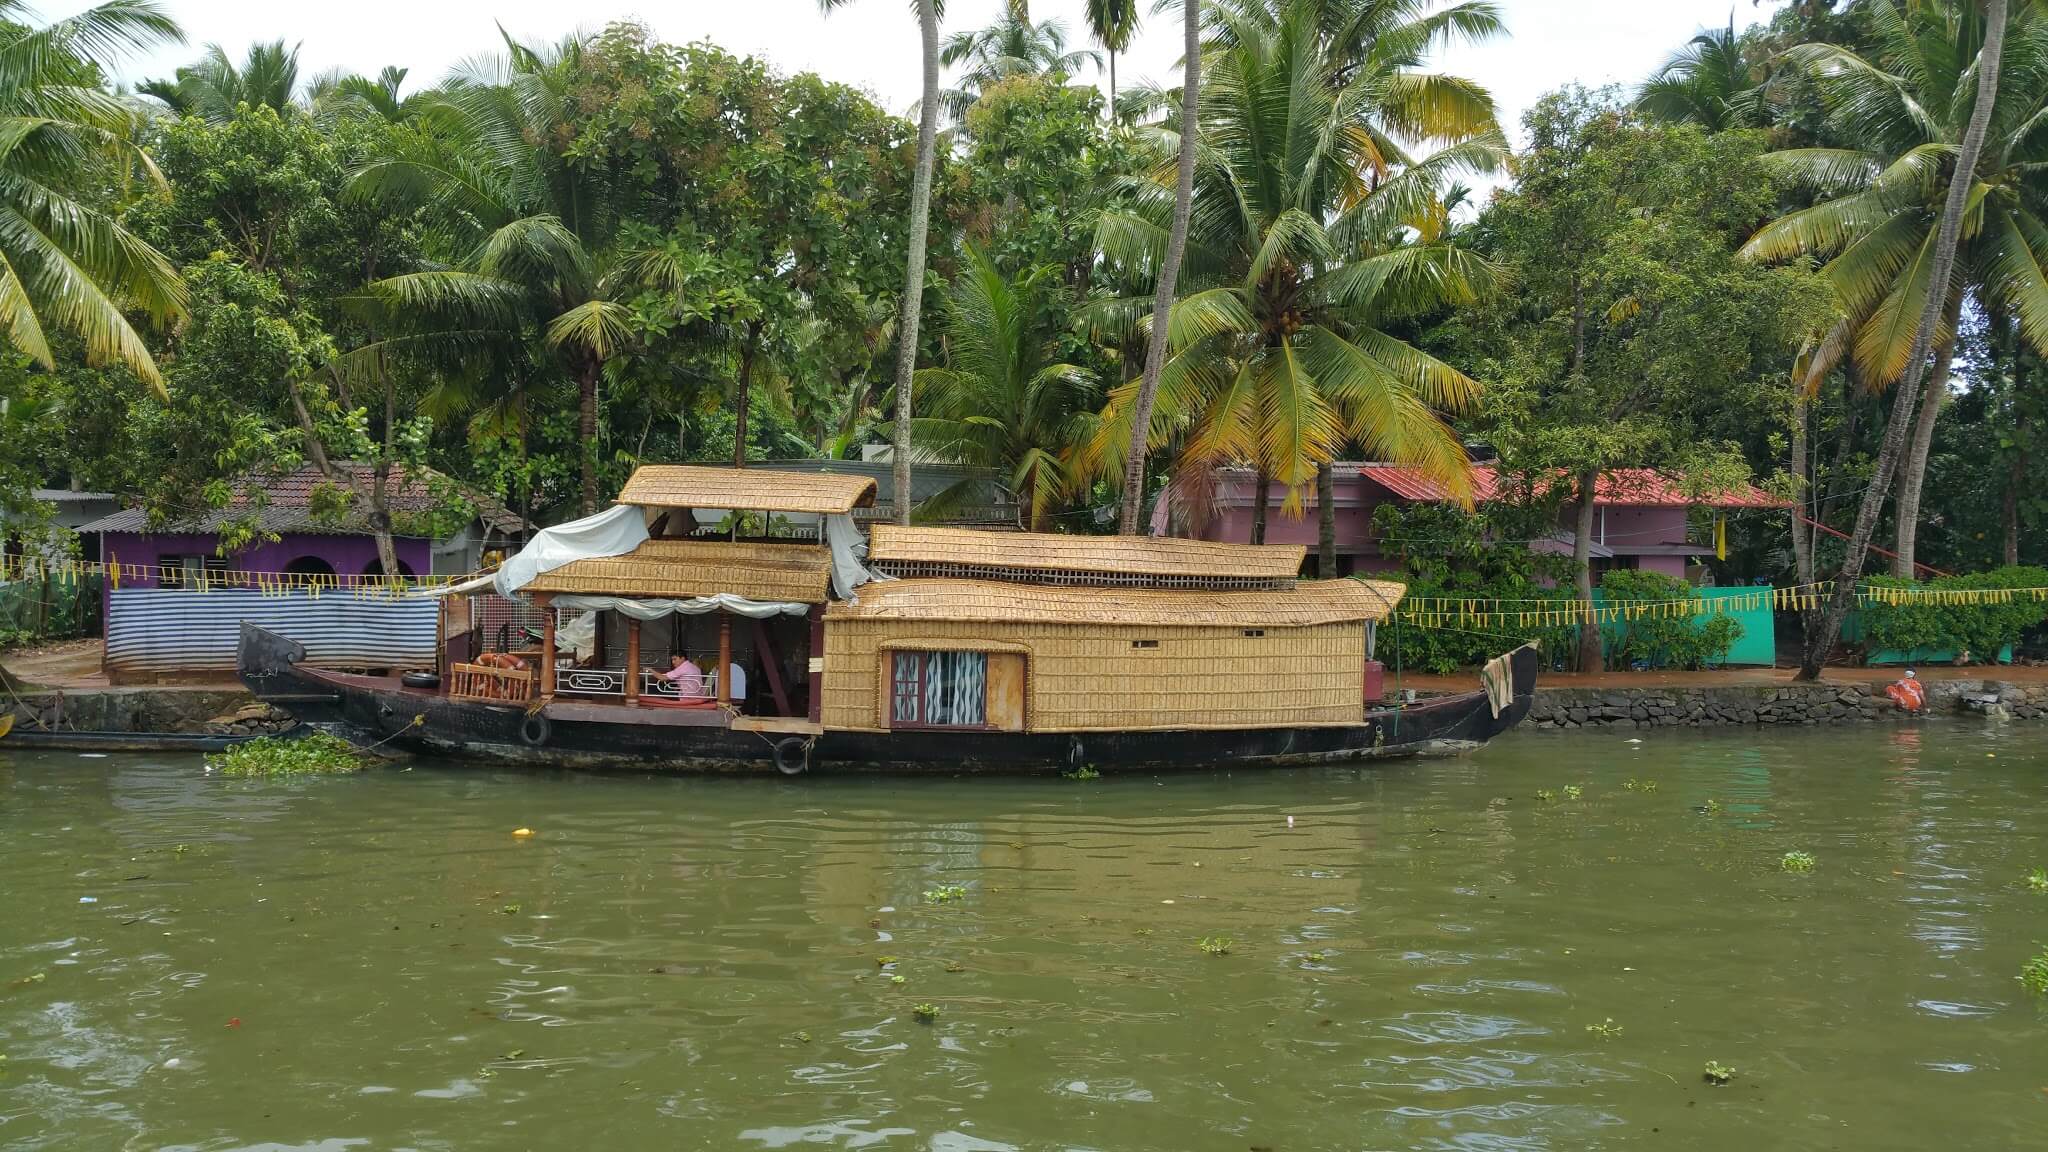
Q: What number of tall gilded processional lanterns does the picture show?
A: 0